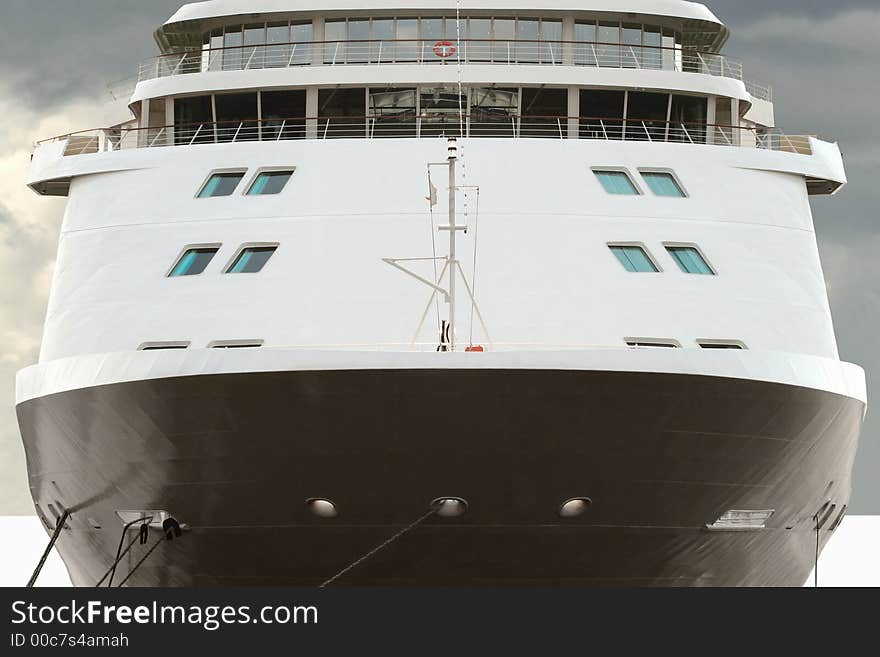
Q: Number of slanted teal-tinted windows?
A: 8